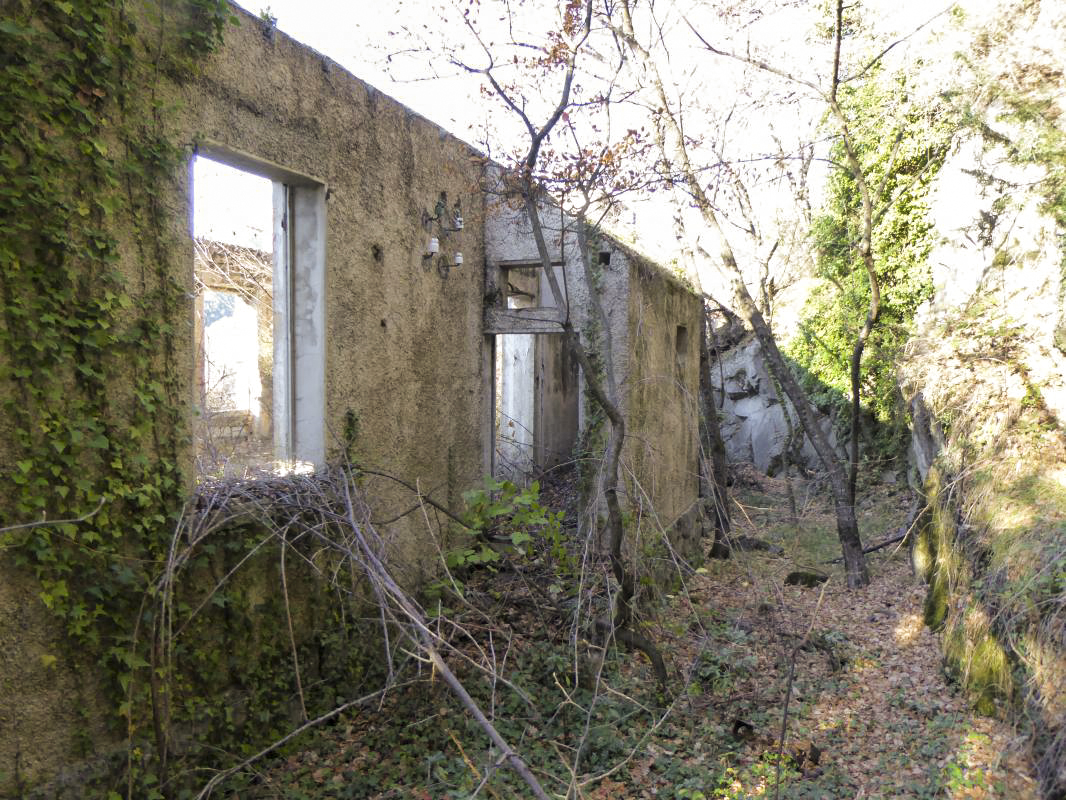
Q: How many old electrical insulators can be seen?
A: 4